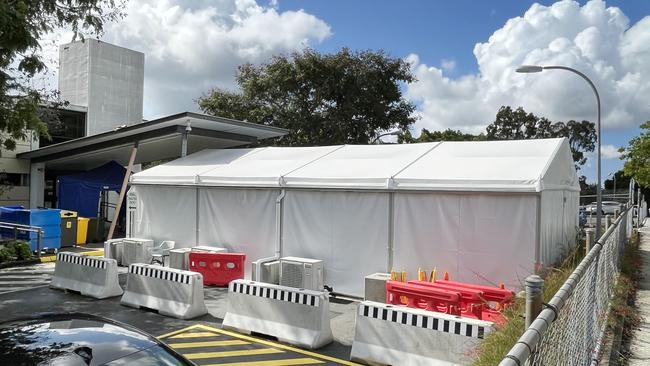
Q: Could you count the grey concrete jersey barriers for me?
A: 4